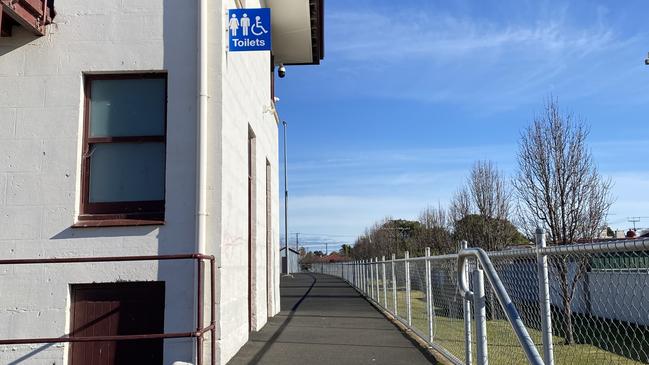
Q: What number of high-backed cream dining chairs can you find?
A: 0